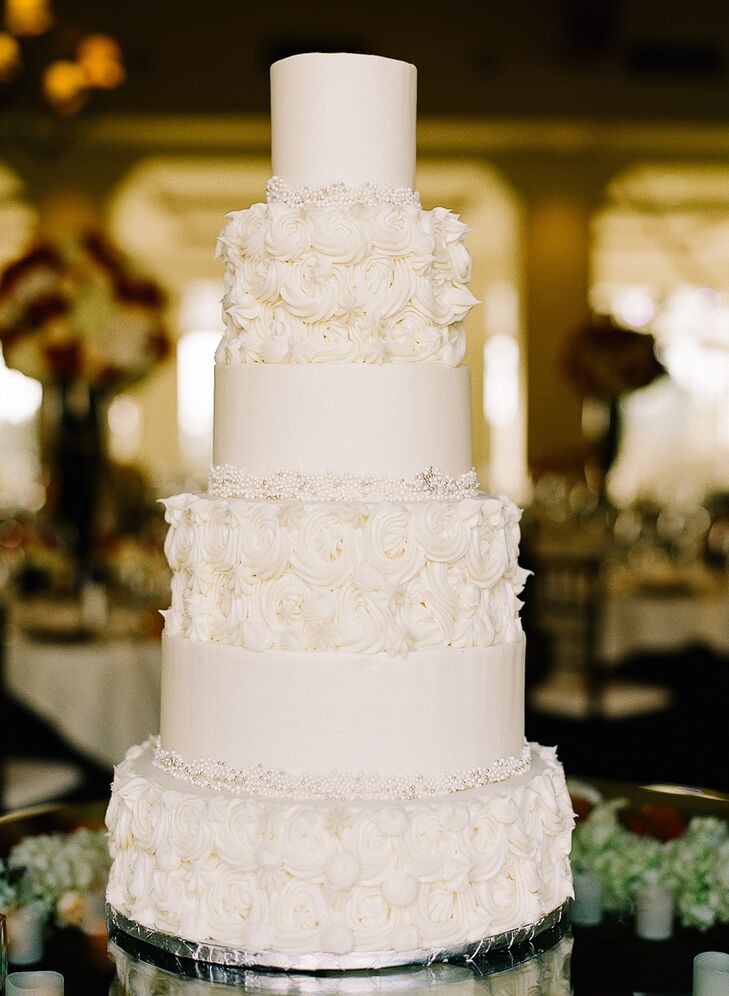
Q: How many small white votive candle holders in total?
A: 5